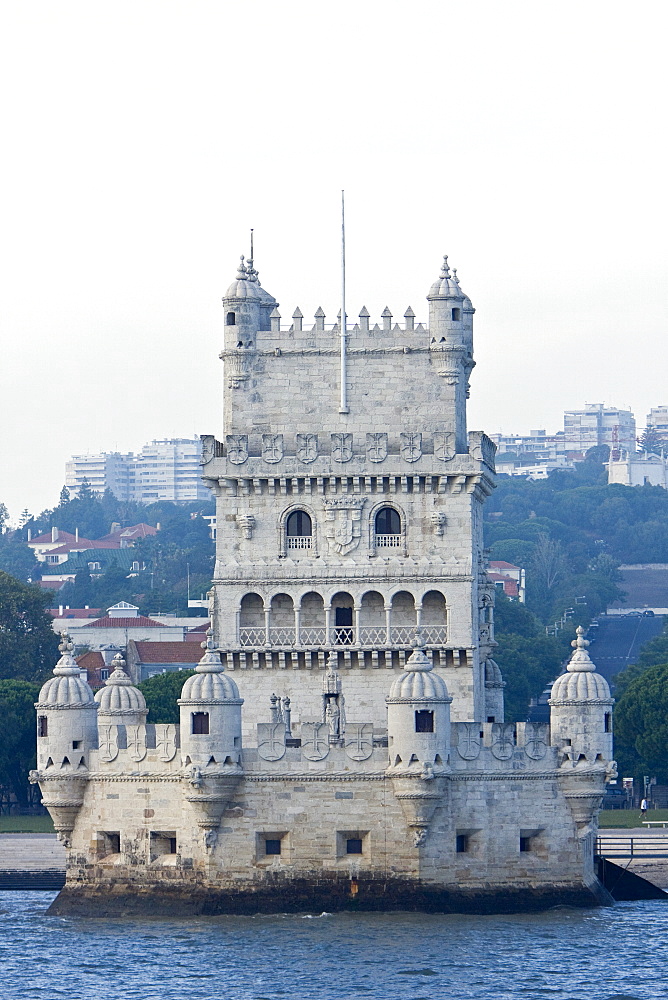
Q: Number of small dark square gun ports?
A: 6